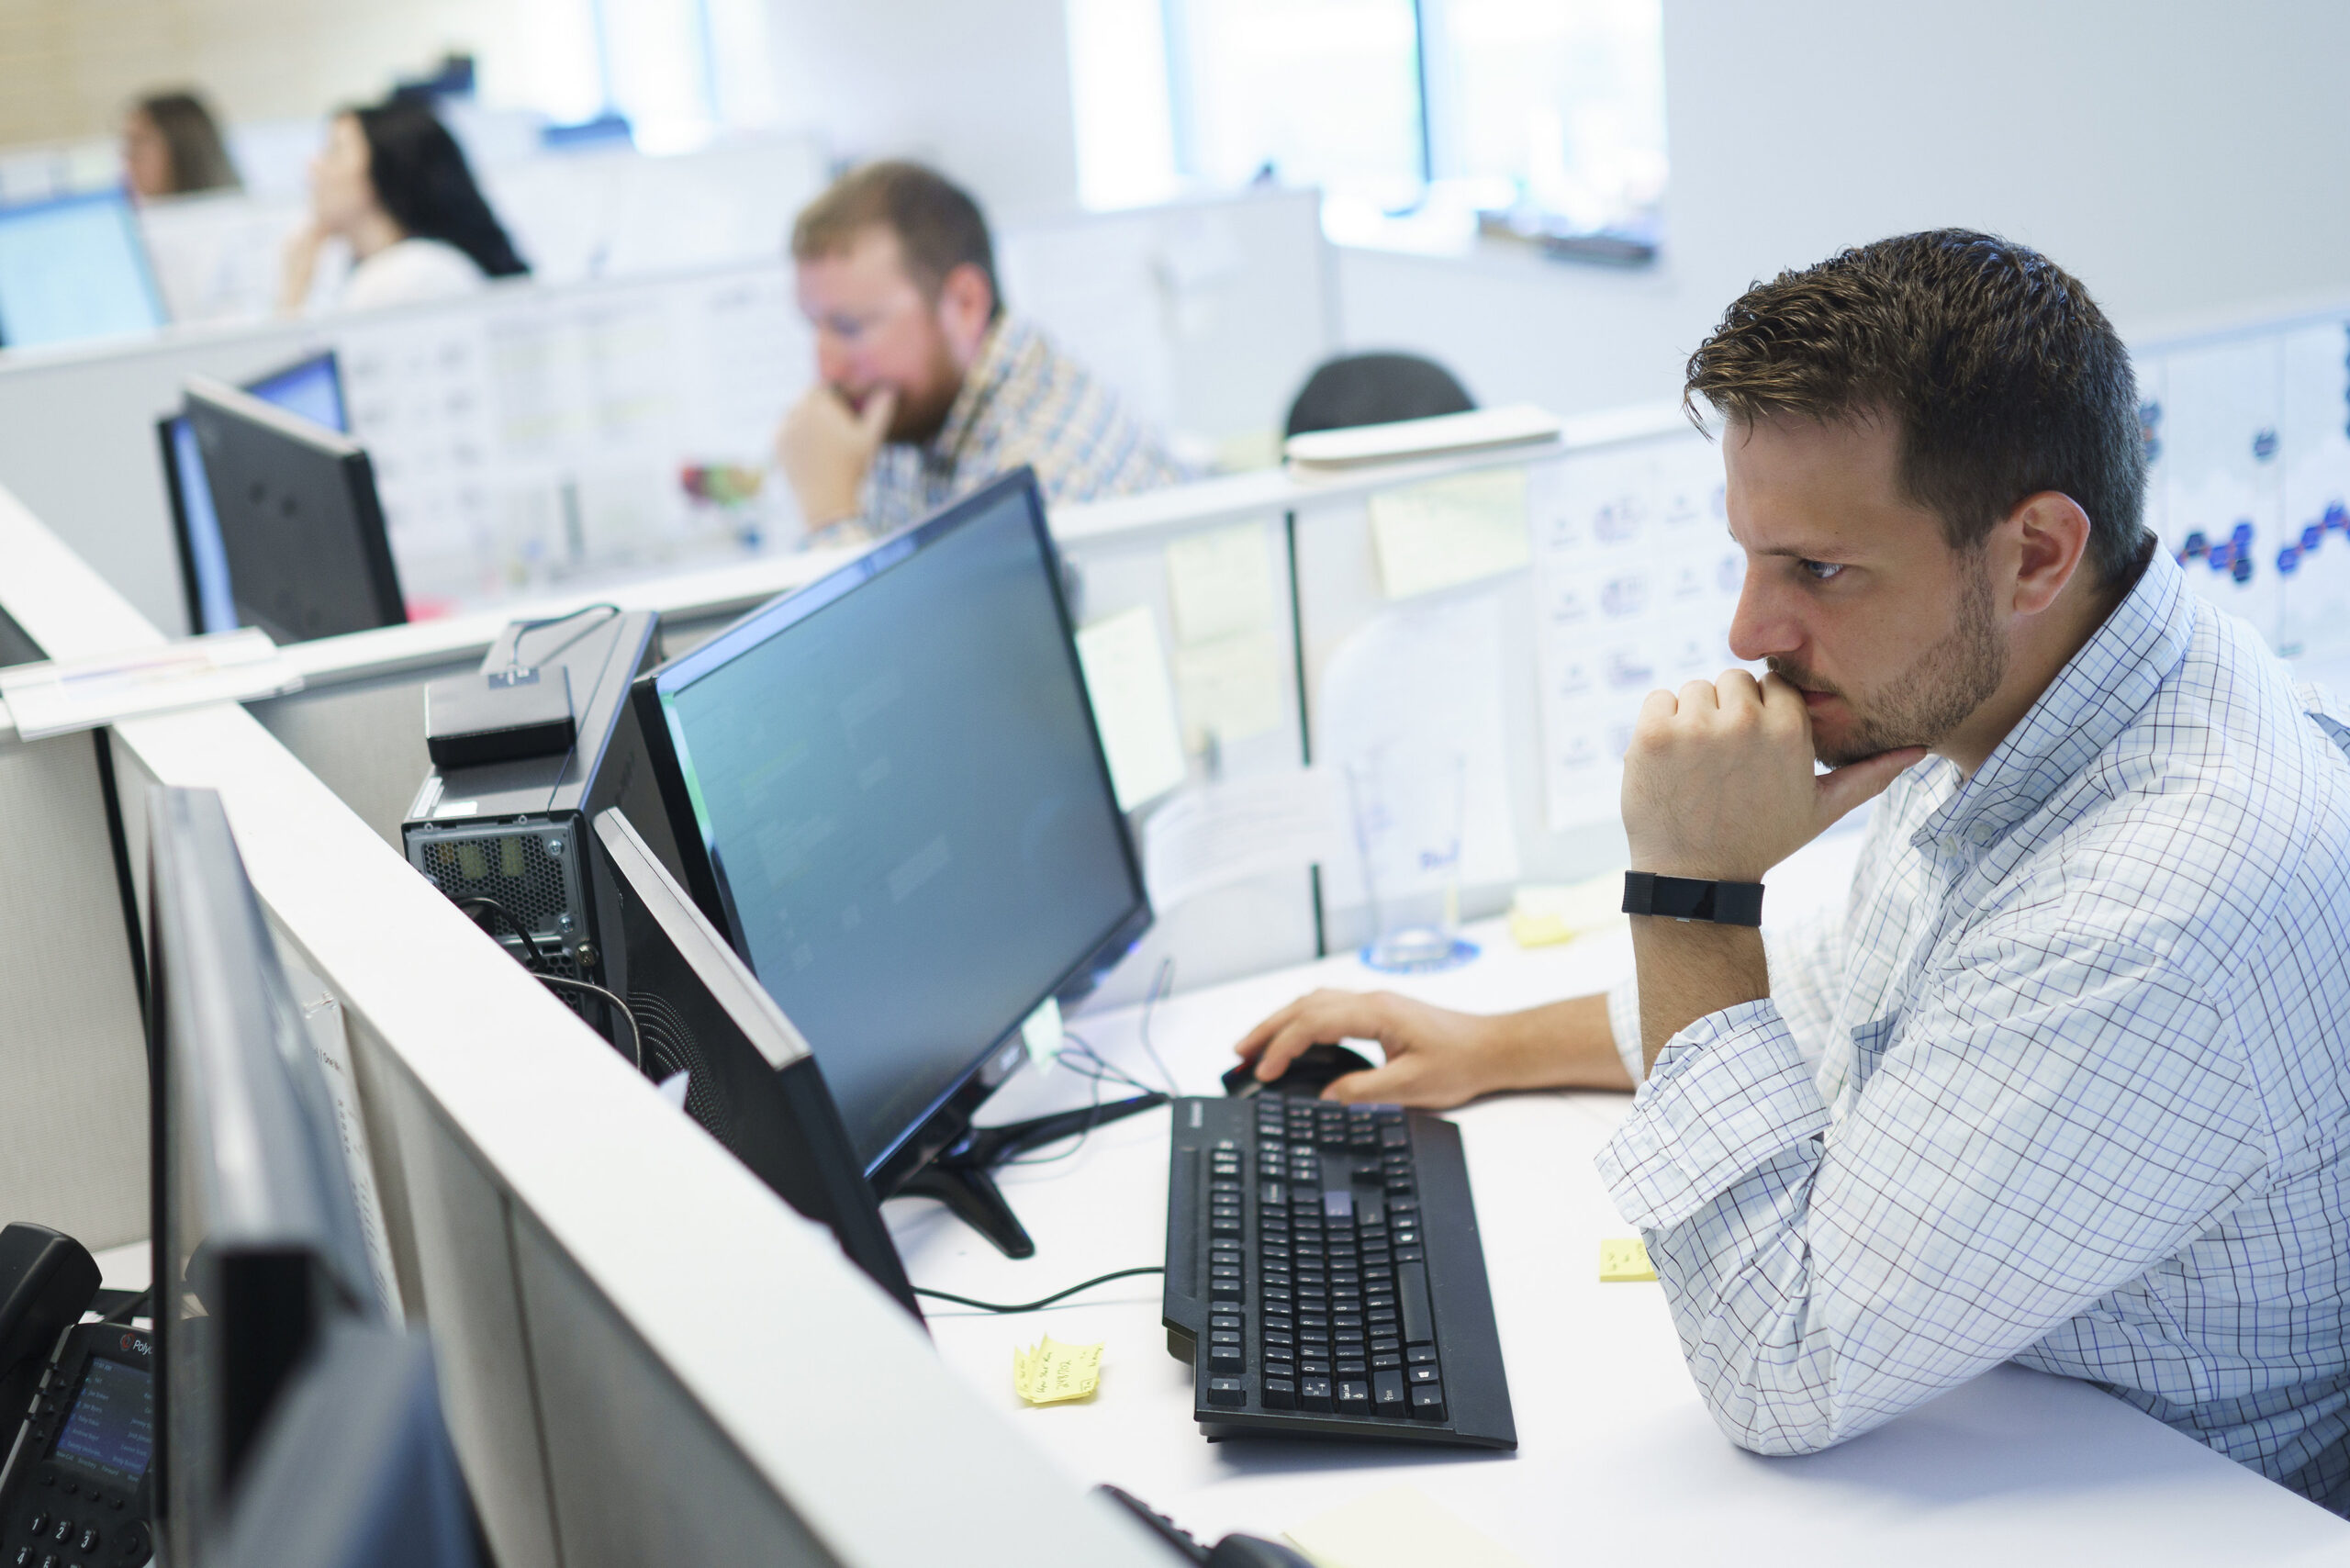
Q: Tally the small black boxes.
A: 1